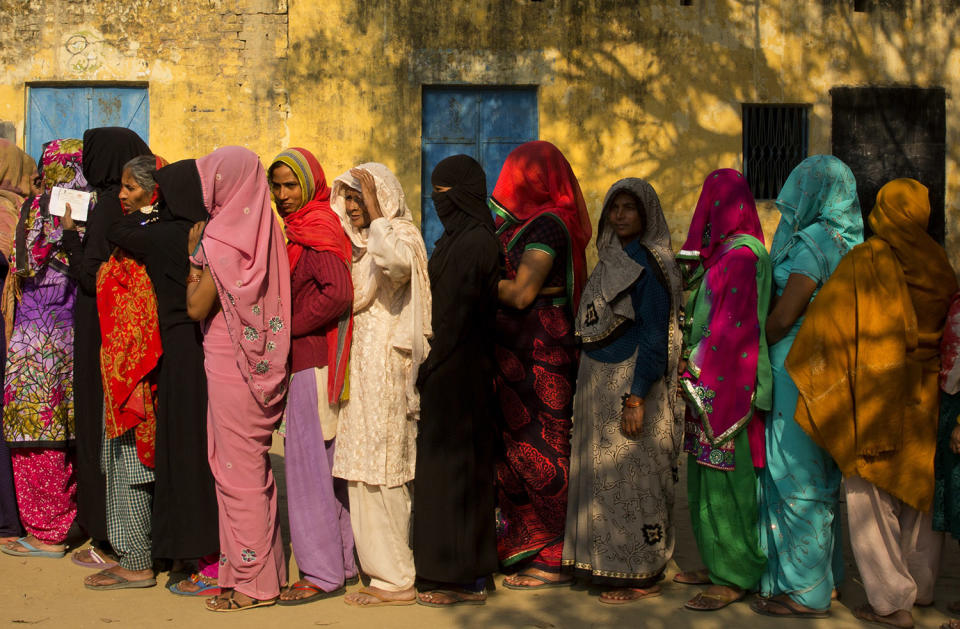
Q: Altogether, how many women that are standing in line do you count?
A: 15